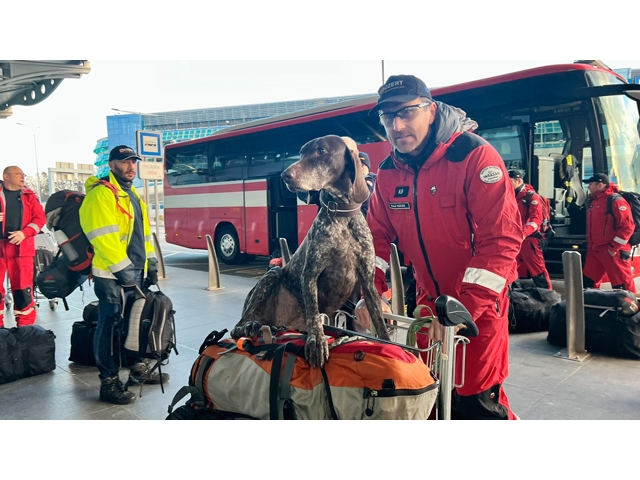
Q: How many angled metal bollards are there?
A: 5